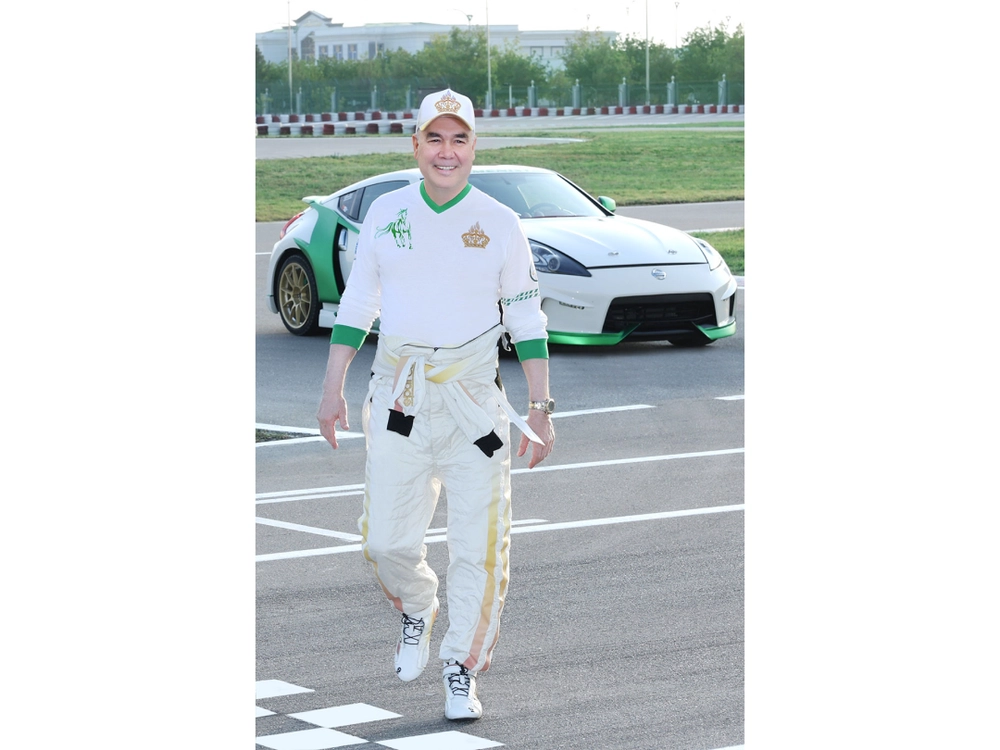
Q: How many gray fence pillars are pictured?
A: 11